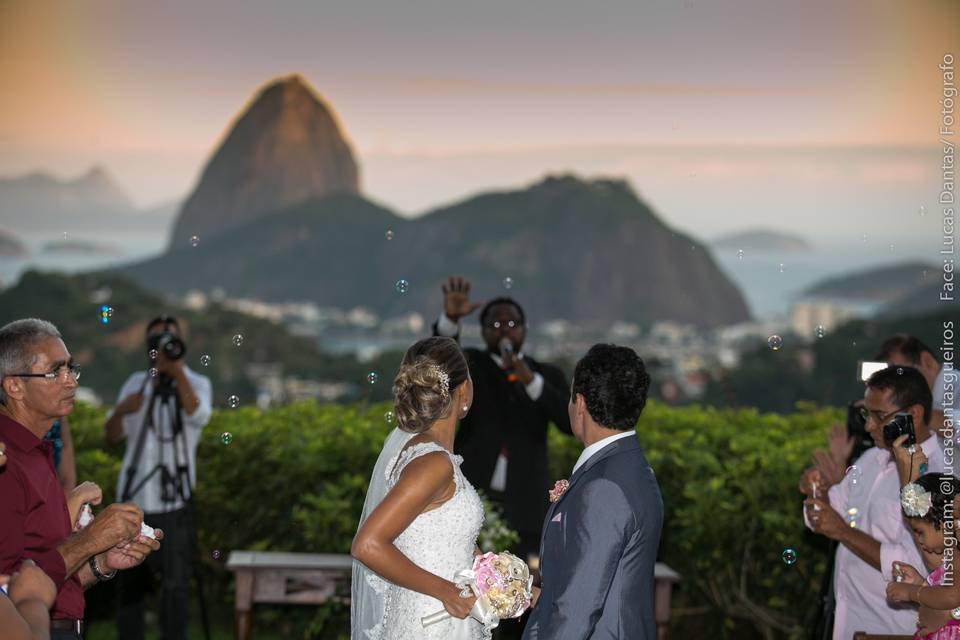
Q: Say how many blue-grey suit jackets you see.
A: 1